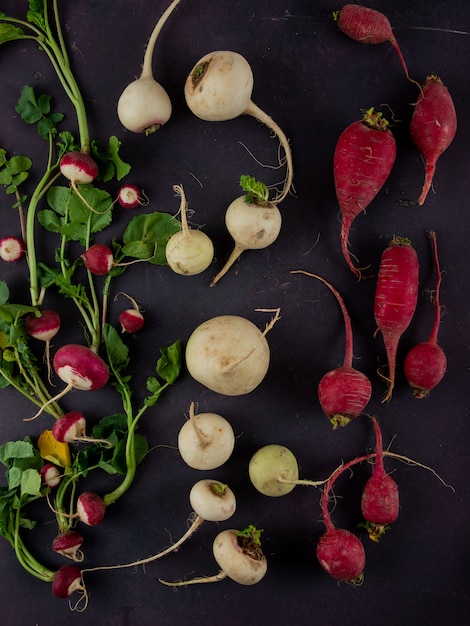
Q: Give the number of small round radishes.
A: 12